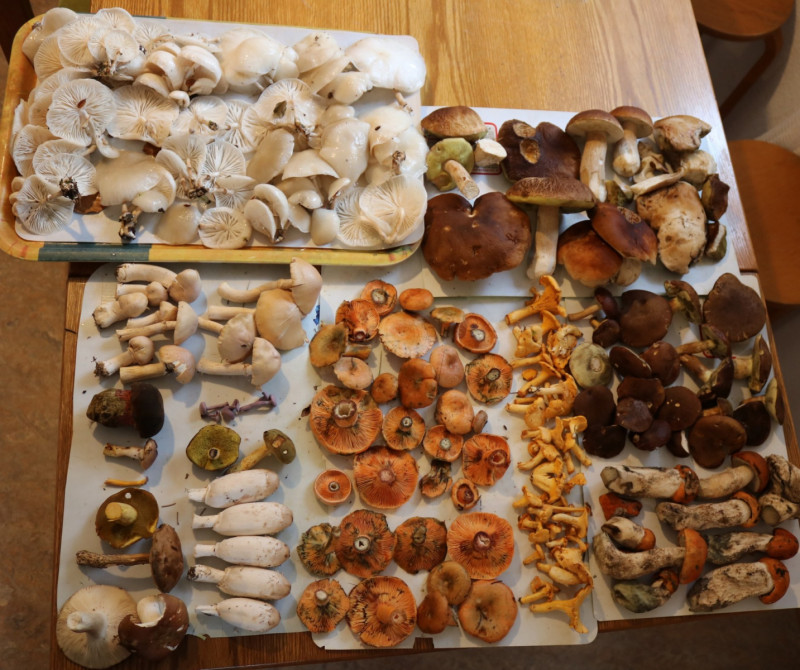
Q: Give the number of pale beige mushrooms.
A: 11